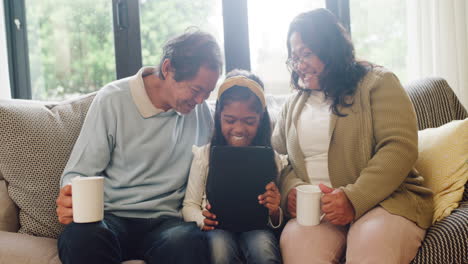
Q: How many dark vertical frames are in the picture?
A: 4